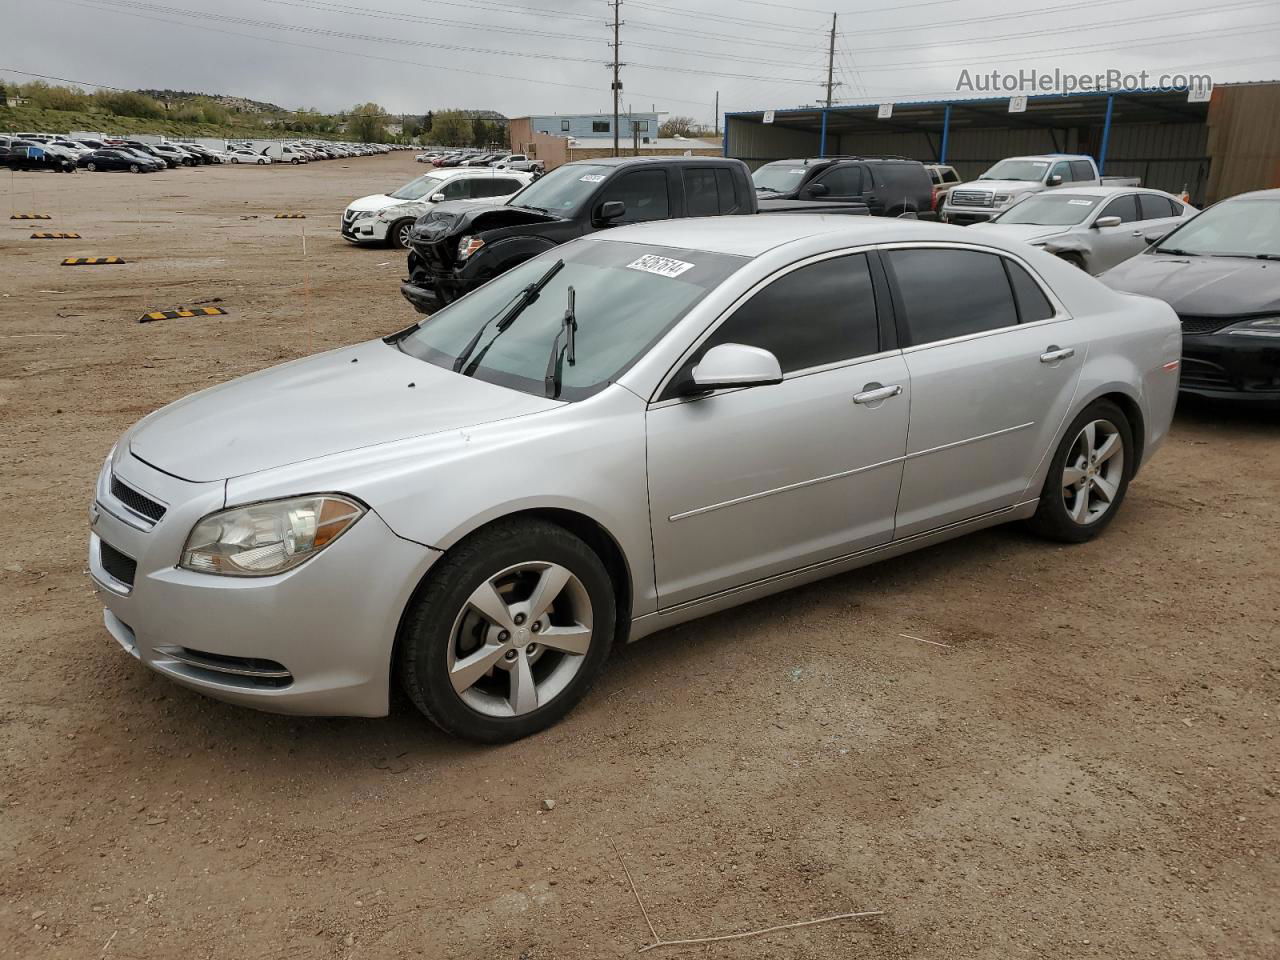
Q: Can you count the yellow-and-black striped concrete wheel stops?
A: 5